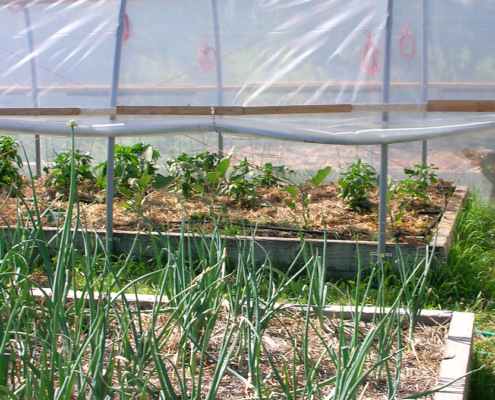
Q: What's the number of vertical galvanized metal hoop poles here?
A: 5